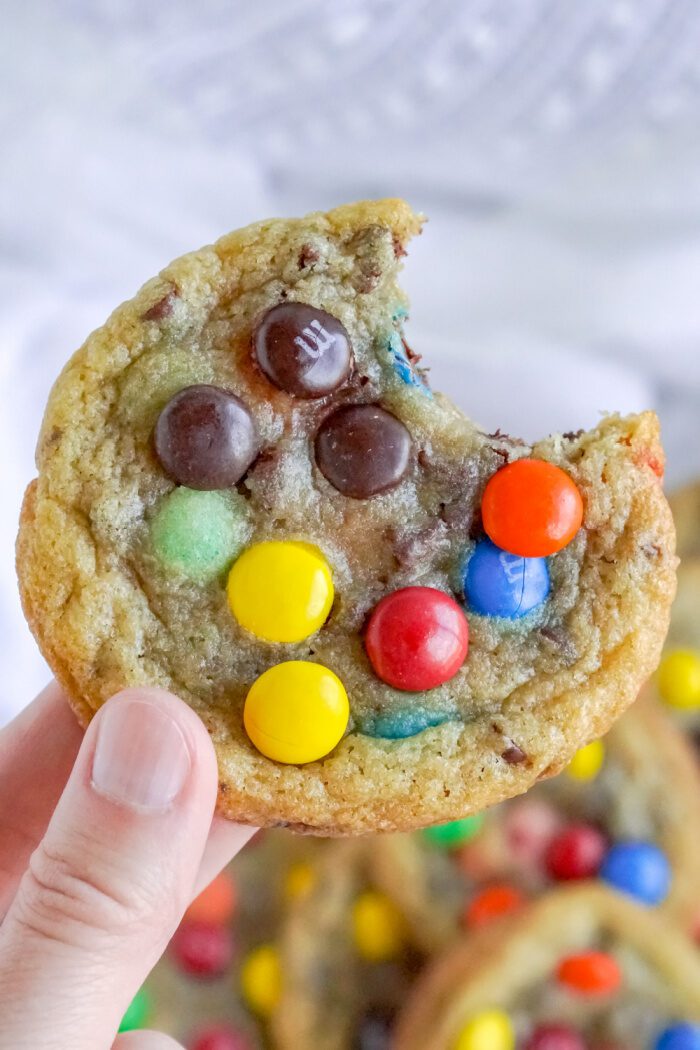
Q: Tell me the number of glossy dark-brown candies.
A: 3